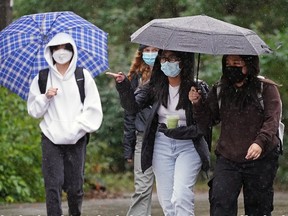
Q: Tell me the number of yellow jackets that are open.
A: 0